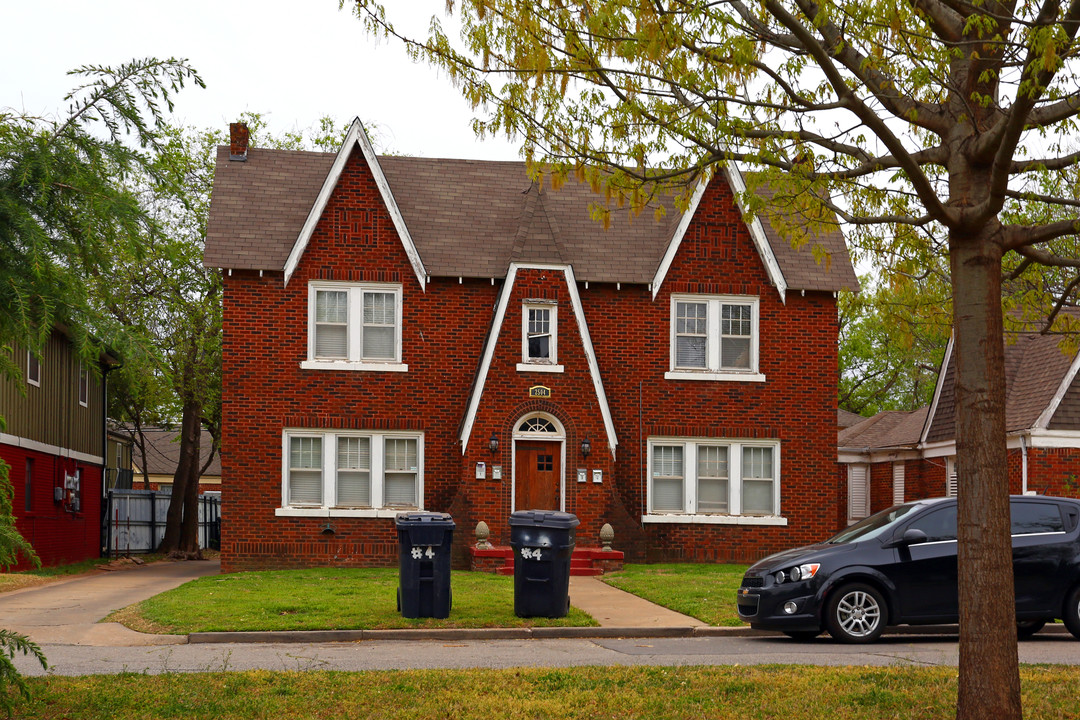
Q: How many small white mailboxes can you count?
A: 4